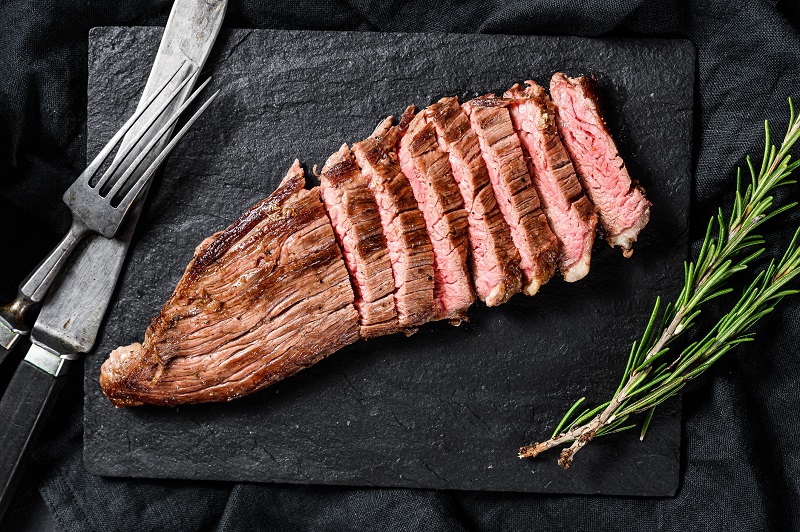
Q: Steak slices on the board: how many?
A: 7